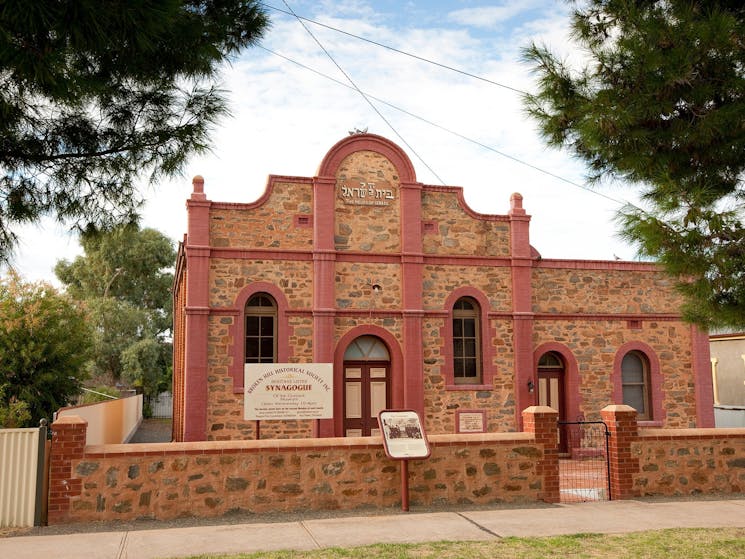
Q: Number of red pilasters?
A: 5